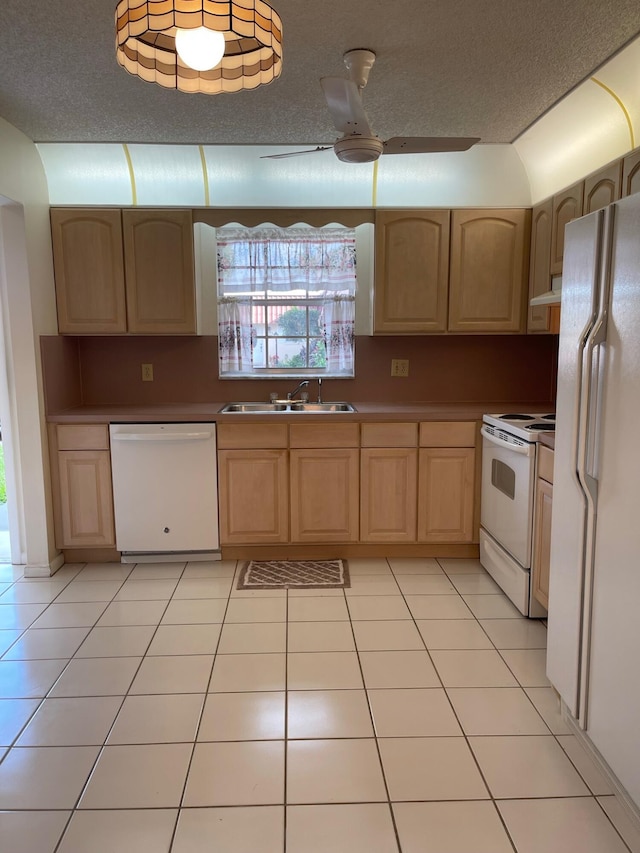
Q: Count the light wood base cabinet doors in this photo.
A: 6